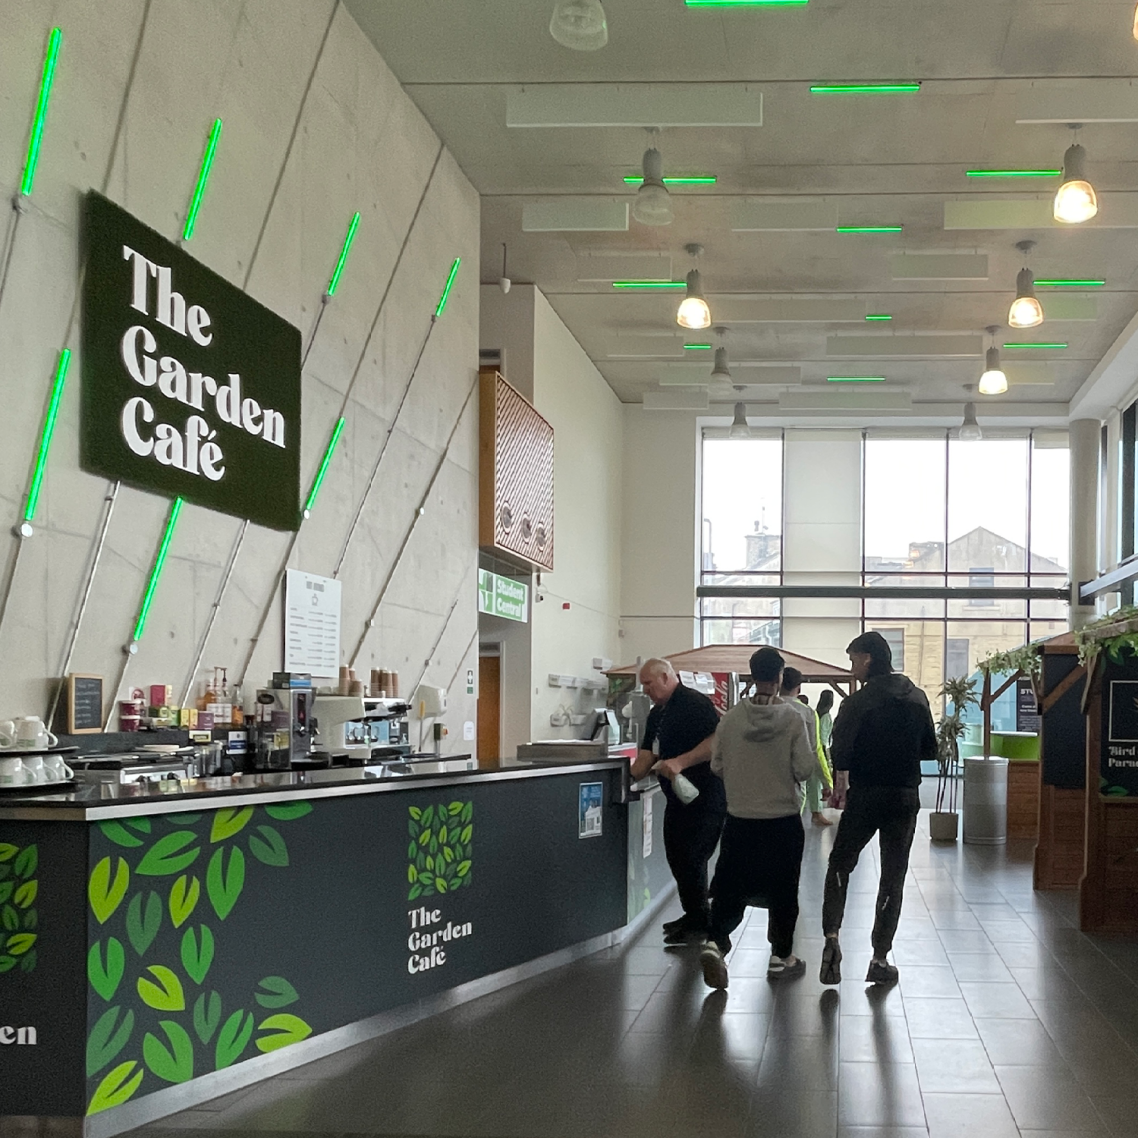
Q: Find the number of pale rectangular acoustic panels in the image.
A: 15